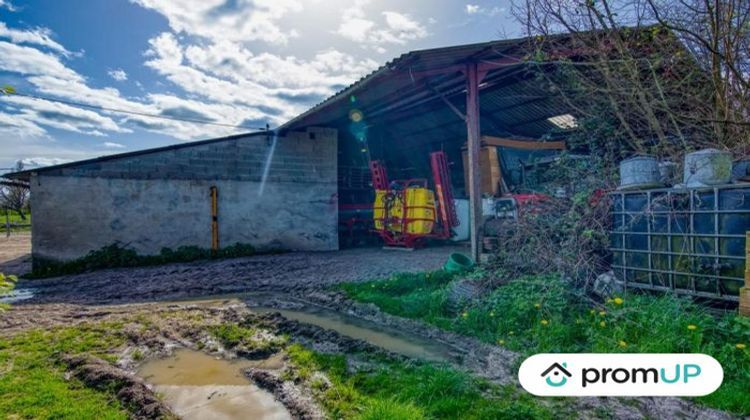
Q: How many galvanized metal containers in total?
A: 2